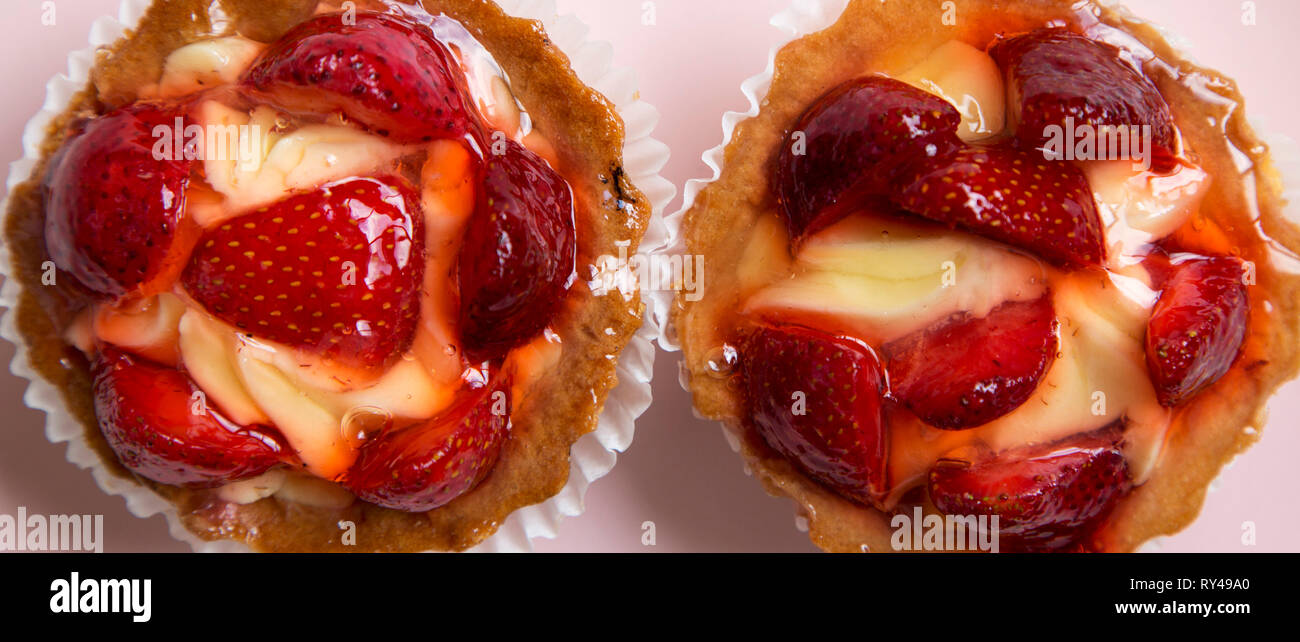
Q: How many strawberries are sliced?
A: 13